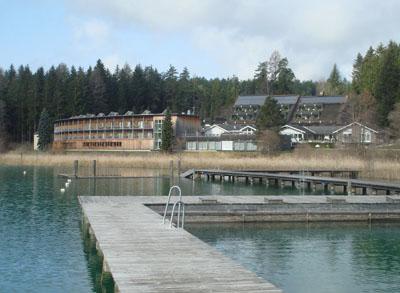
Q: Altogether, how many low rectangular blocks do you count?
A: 4